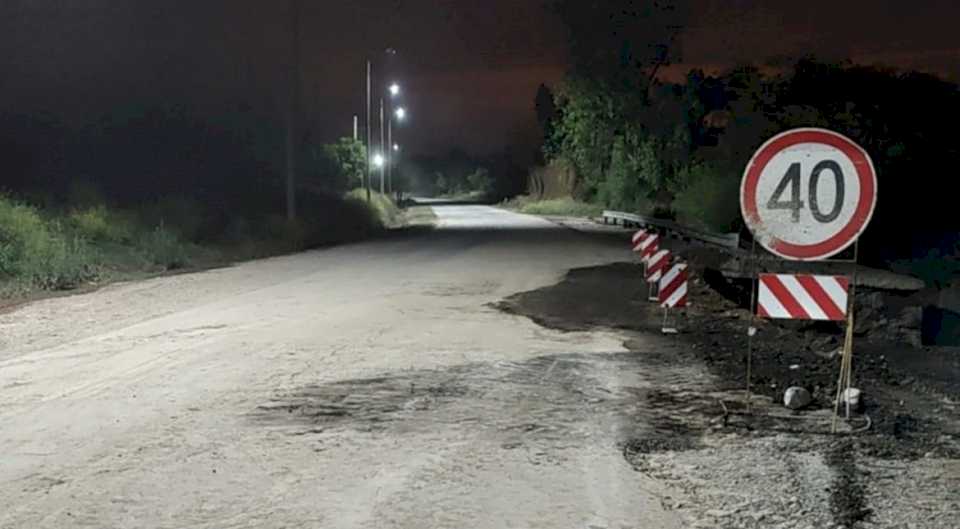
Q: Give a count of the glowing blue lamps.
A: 4